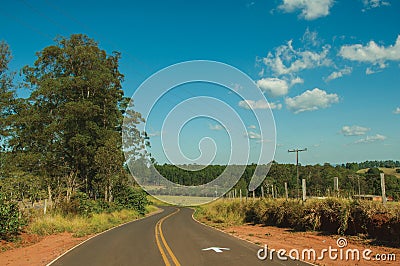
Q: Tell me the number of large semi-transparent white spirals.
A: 1